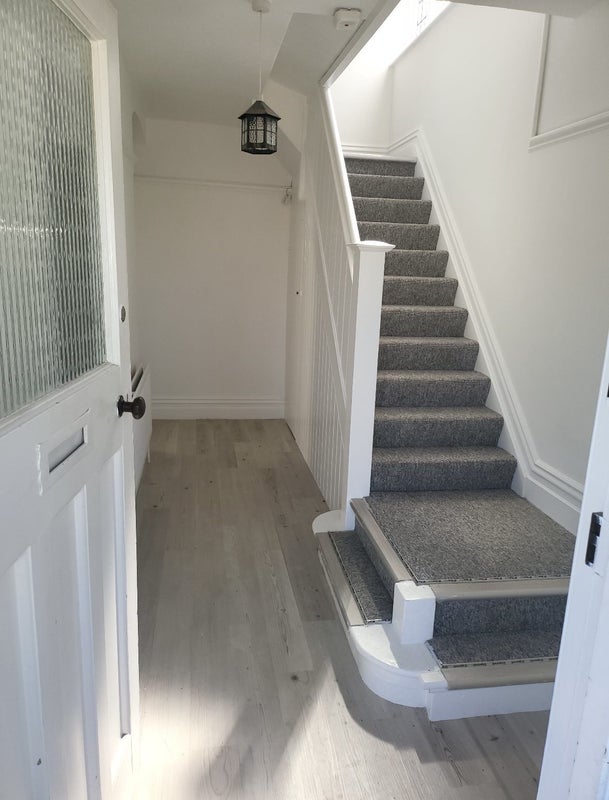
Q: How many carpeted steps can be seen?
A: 13